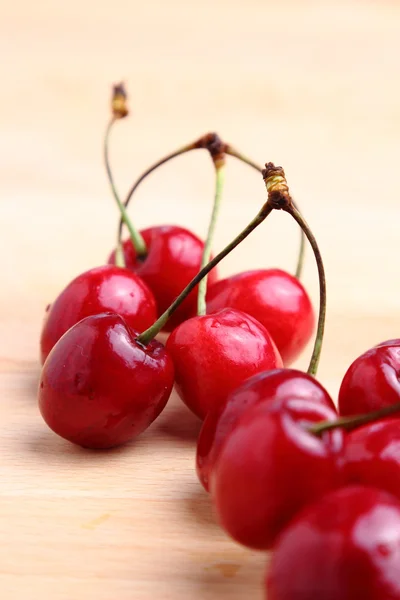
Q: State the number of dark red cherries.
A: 10